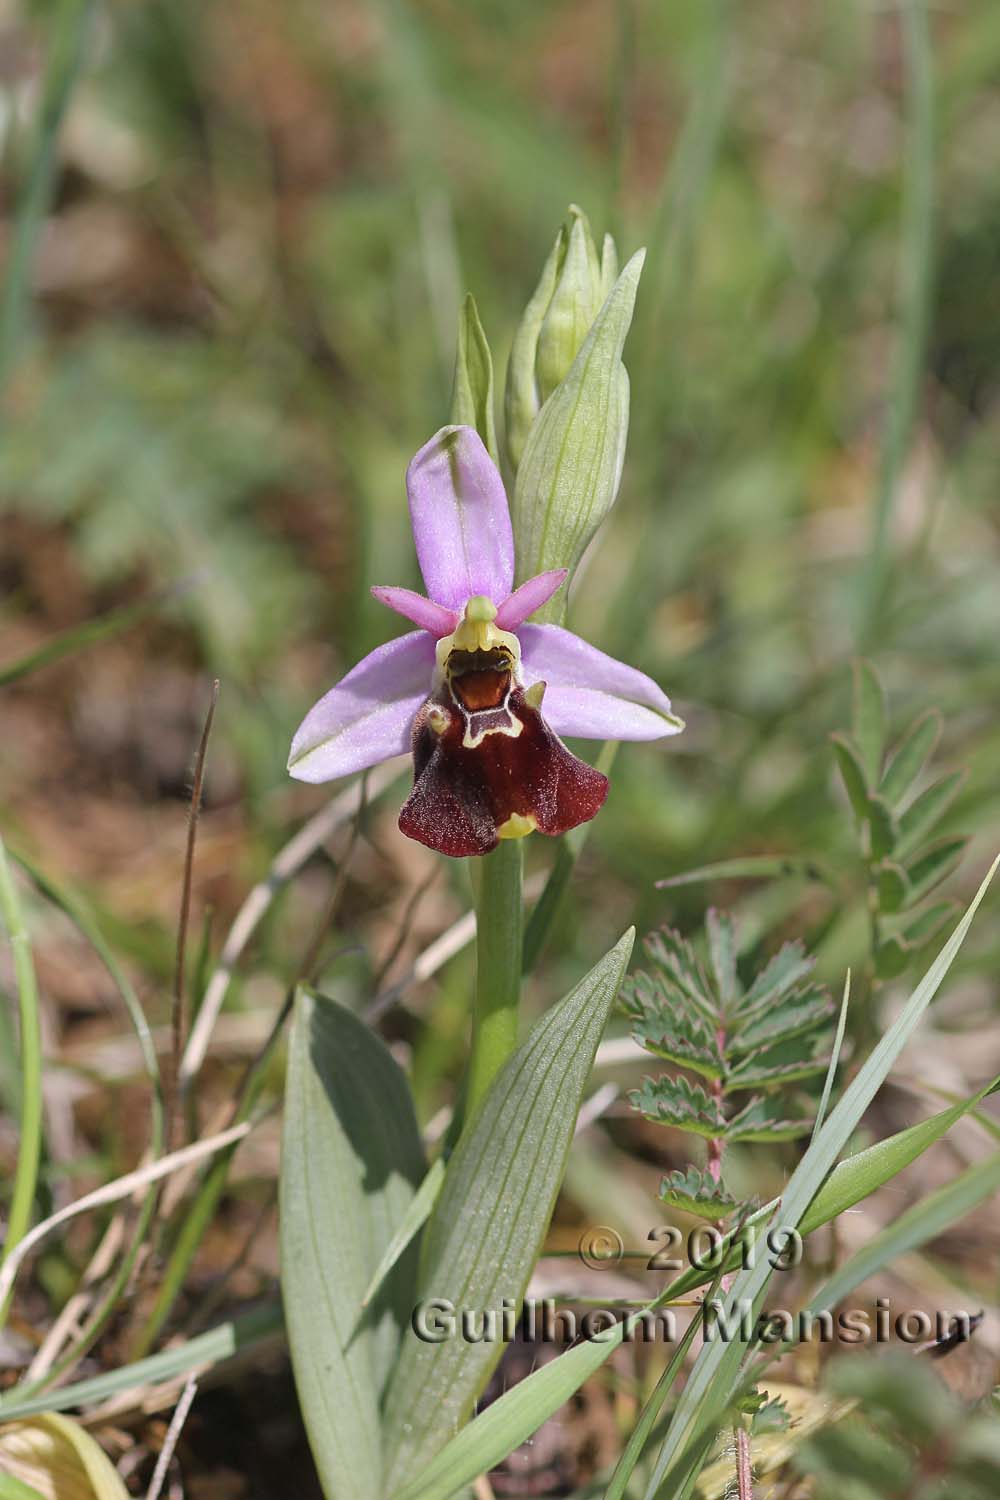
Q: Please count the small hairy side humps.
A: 2